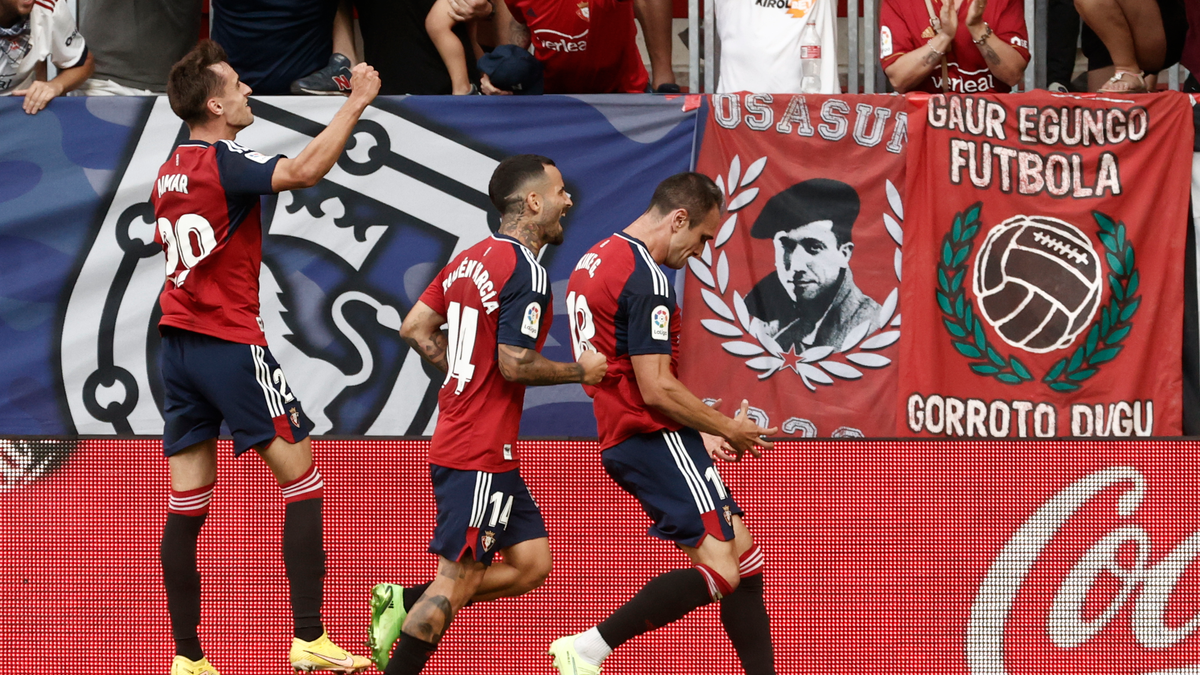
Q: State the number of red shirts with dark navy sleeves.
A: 3